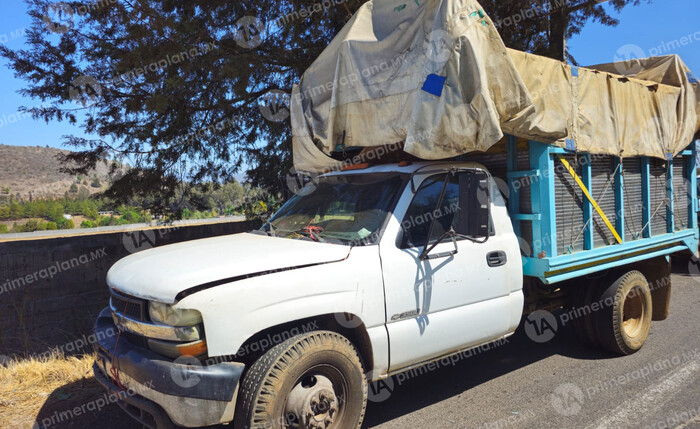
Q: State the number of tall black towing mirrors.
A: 1